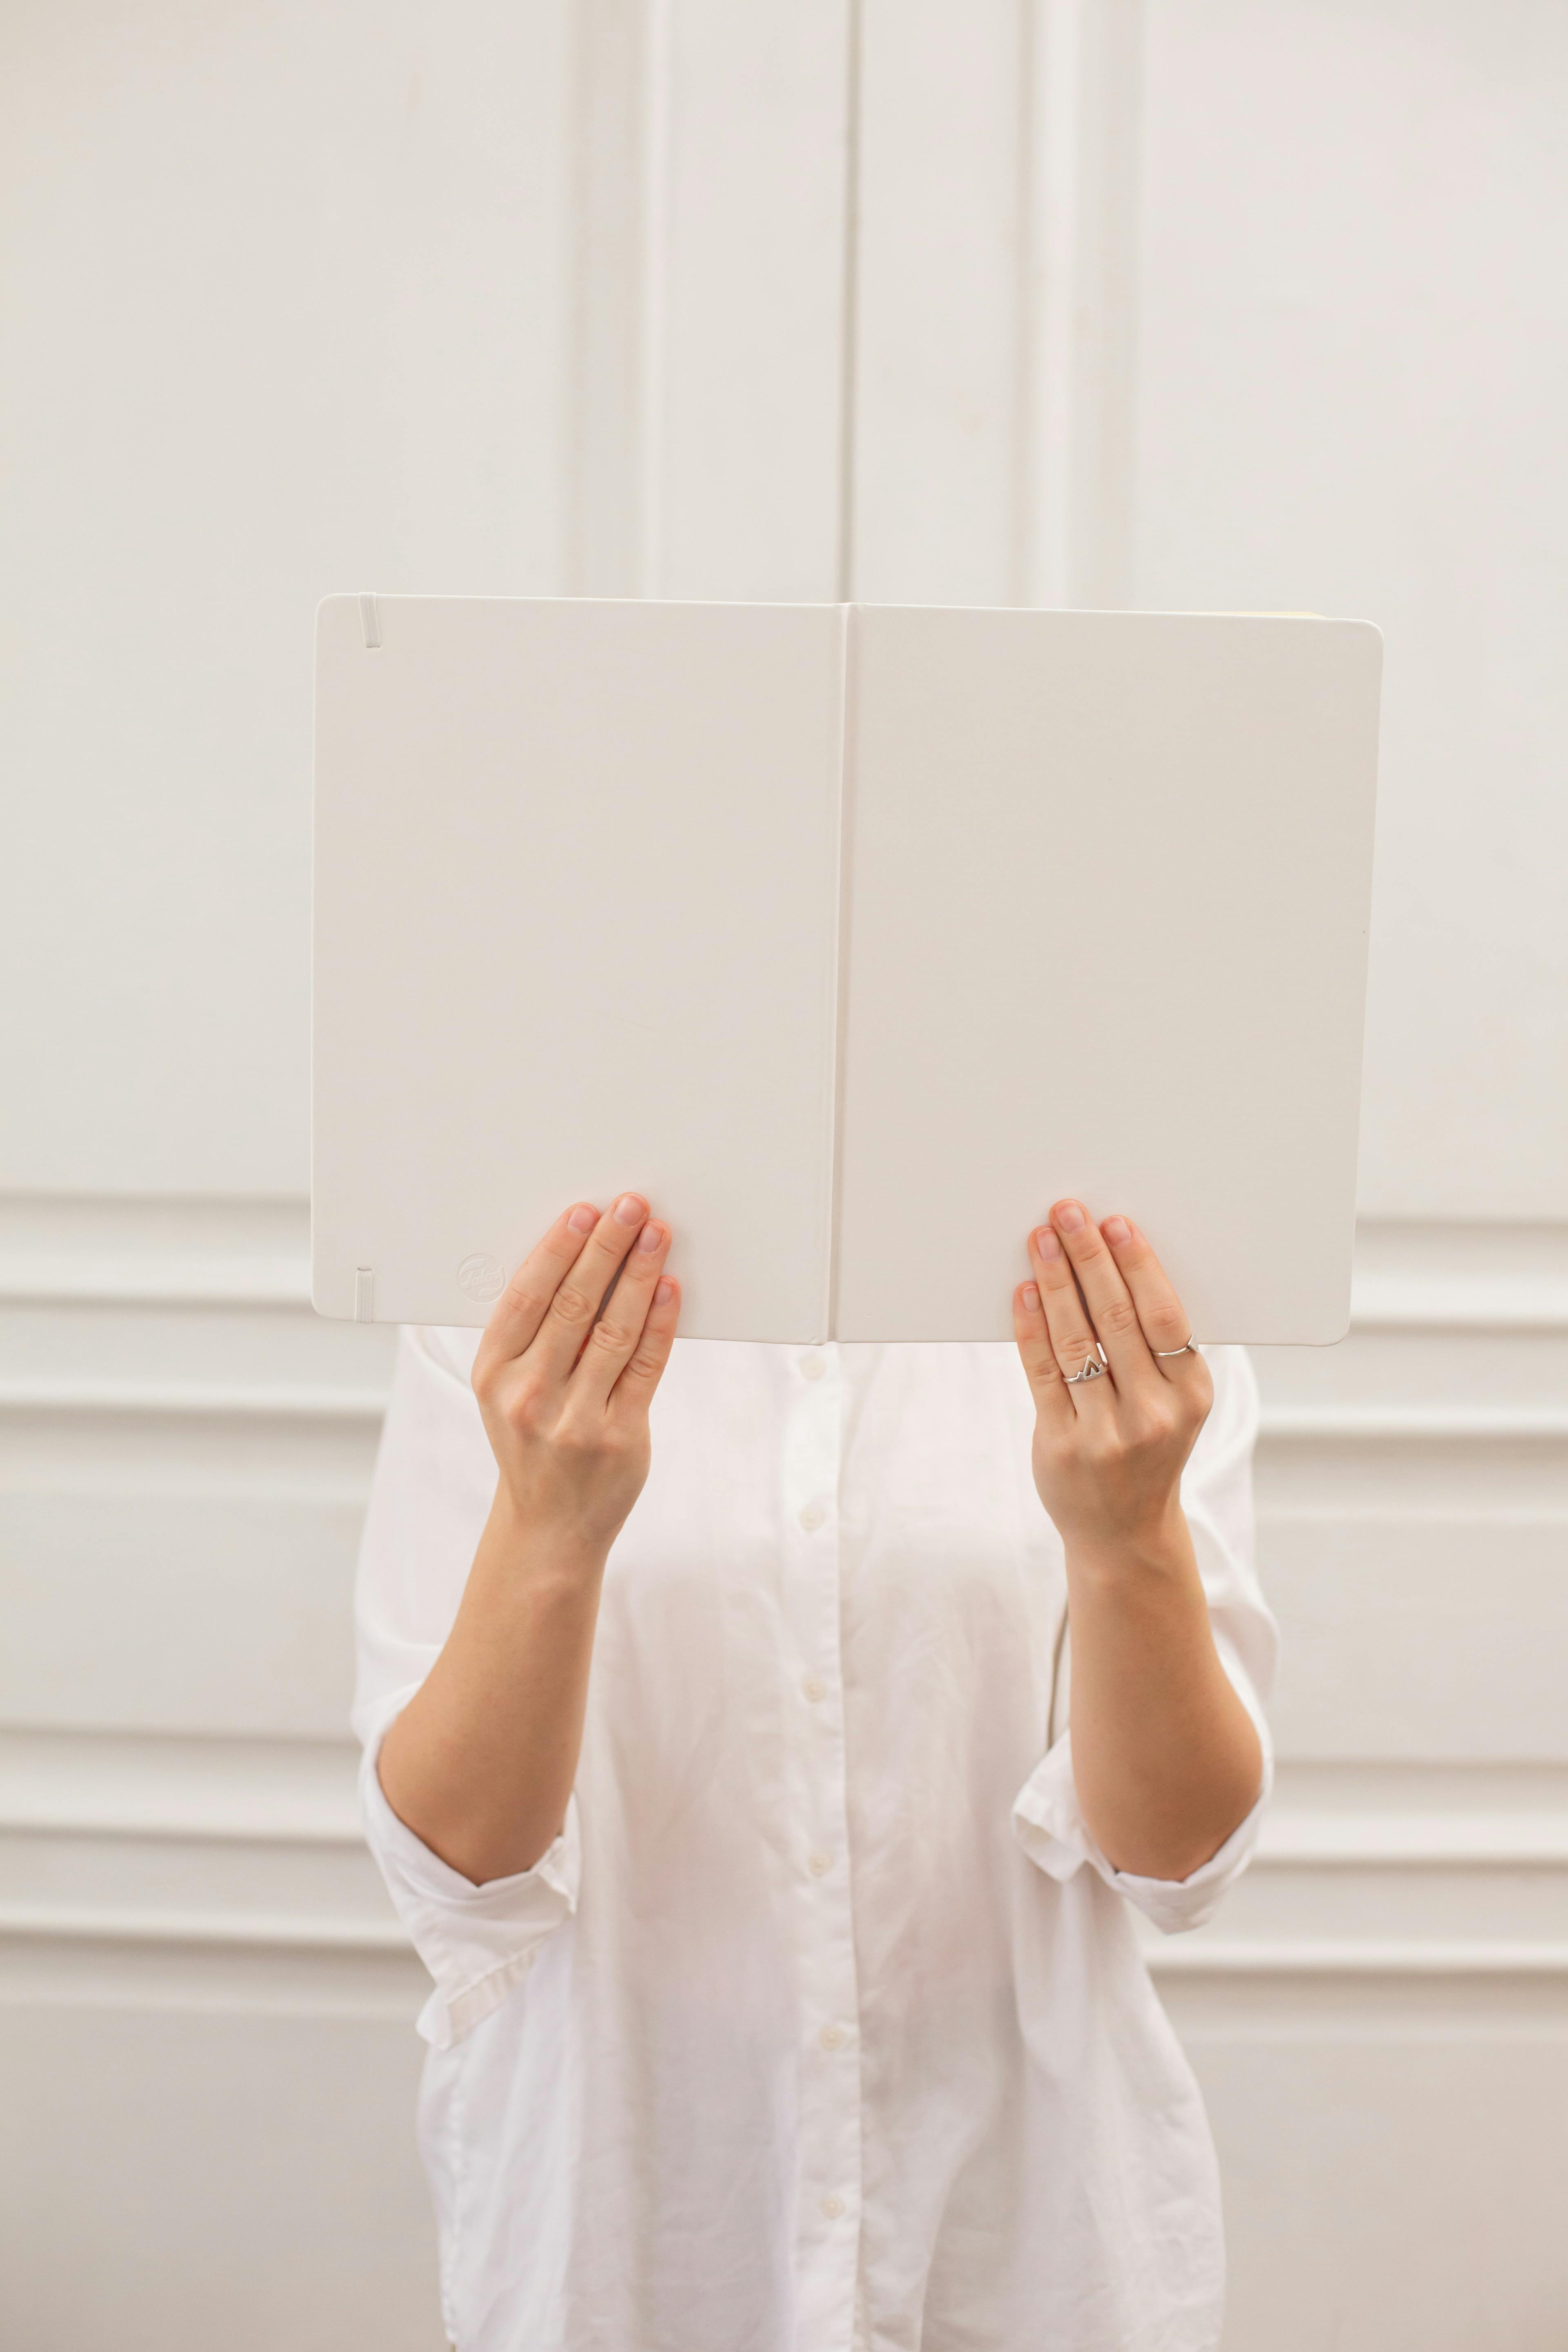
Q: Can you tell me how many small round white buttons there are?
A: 6